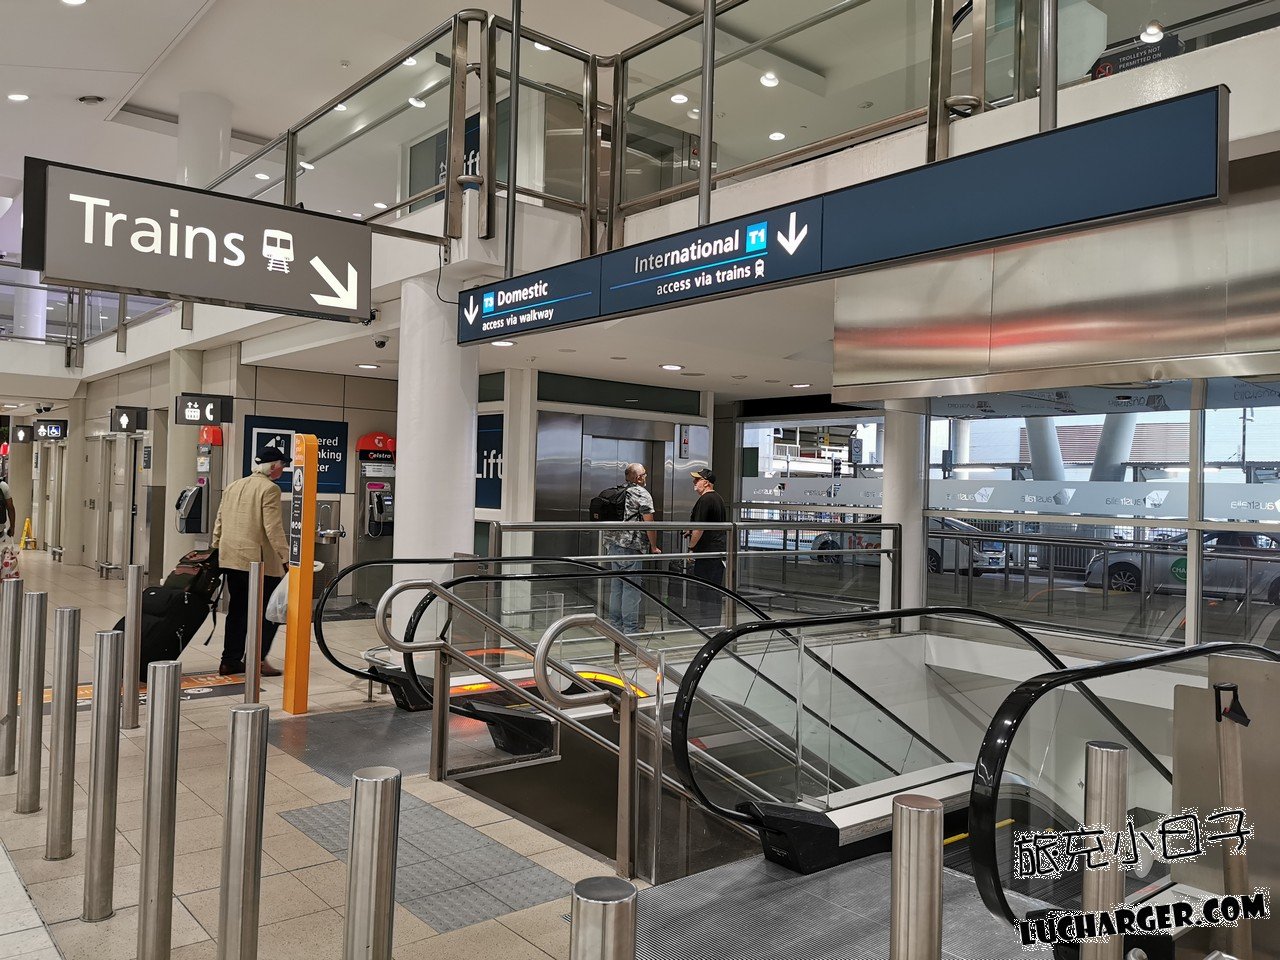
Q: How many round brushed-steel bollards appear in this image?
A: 12